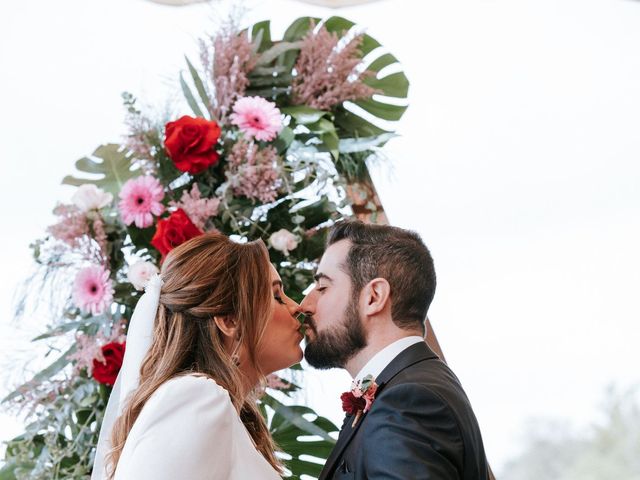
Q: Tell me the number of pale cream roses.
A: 3